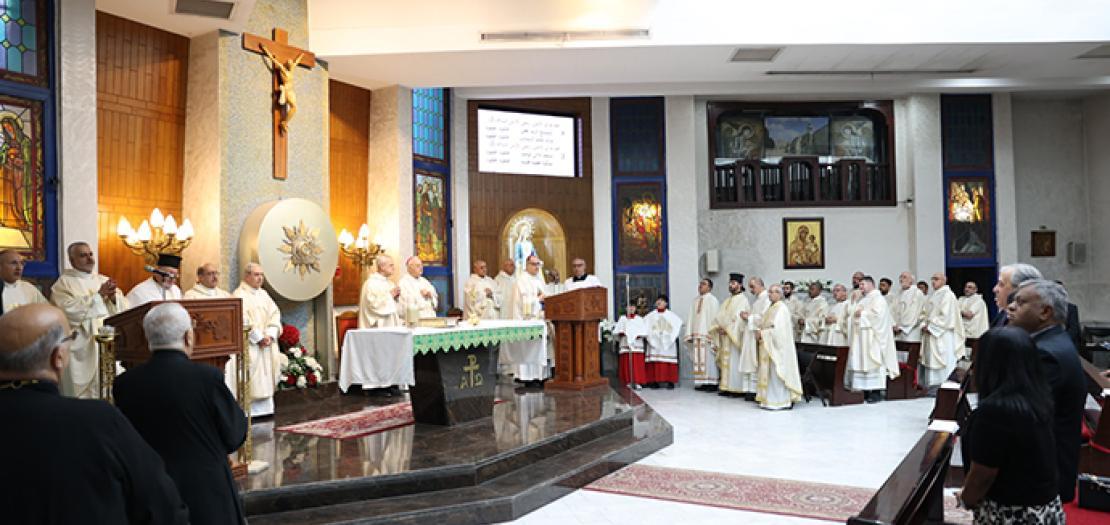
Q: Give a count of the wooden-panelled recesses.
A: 3